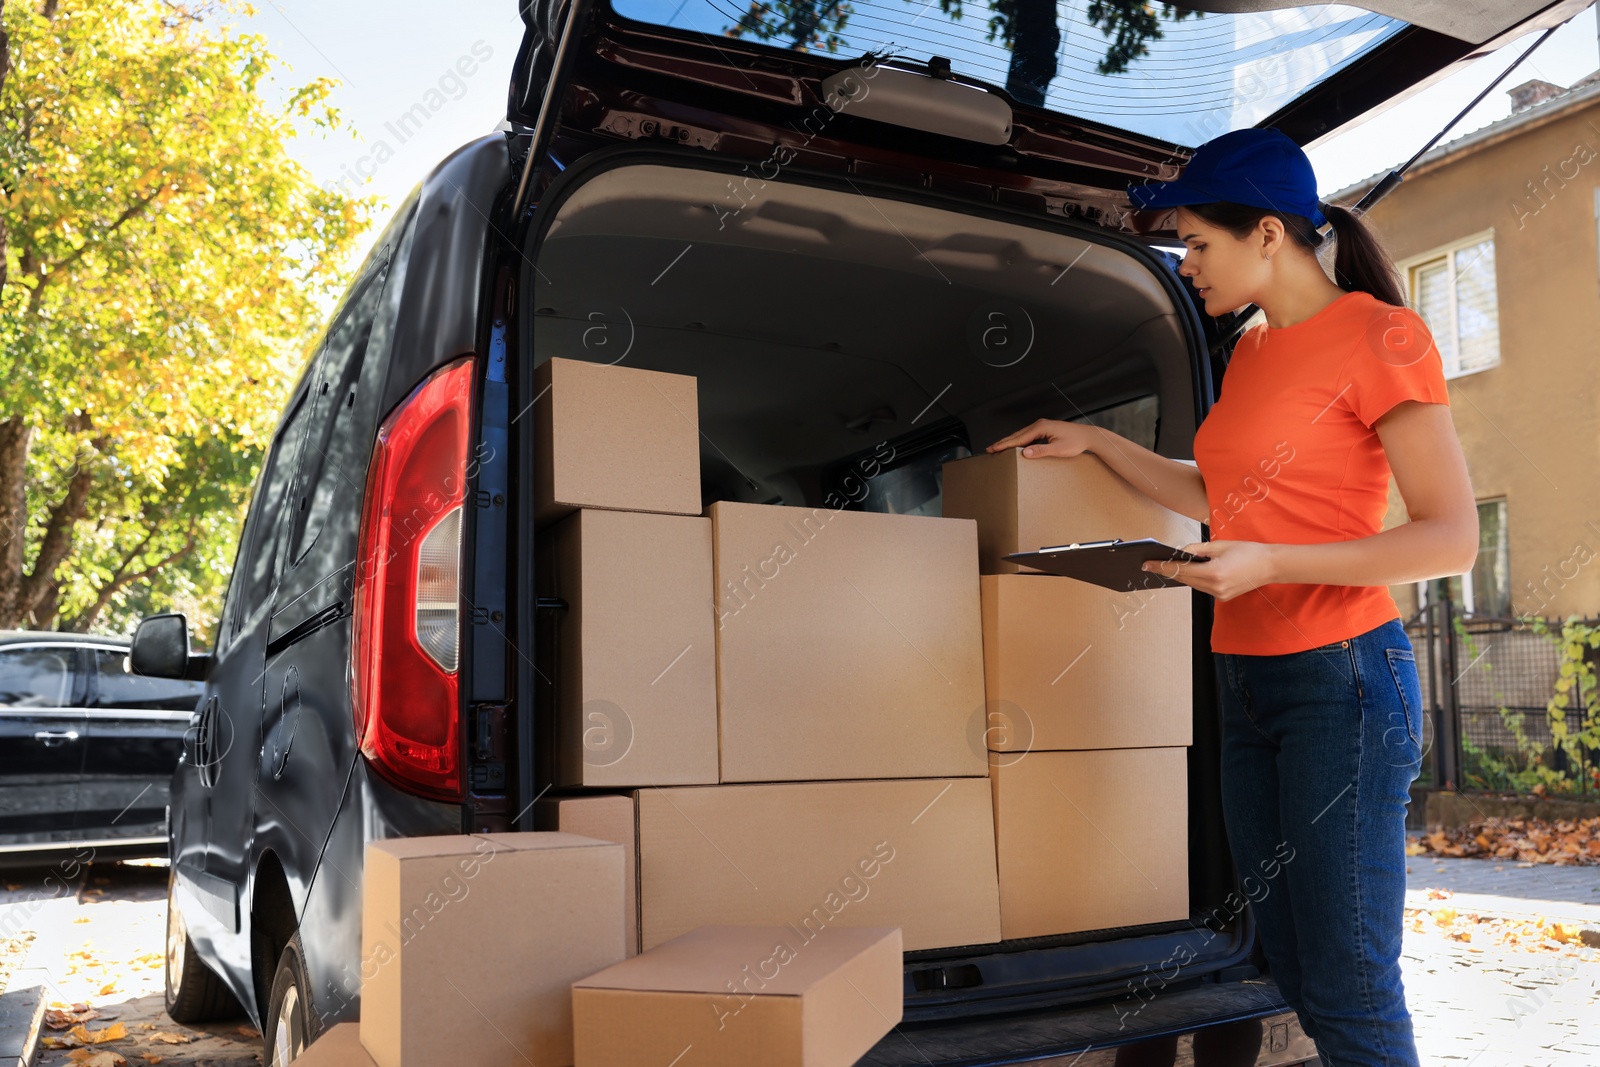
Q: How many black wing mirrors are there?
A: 1